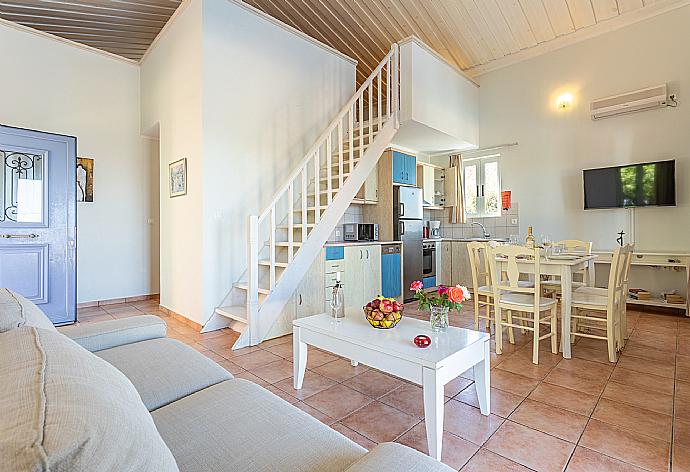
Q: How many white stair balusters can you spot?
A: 11